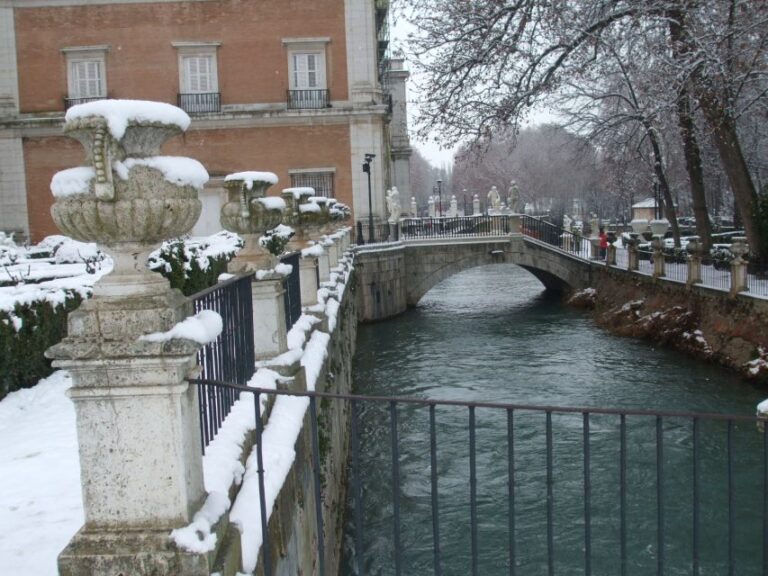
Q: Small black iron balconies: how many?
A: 3